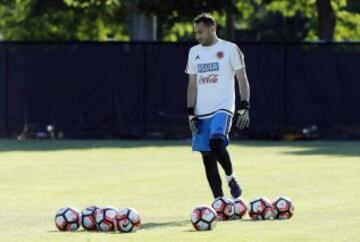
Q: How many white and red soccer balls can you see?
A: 9